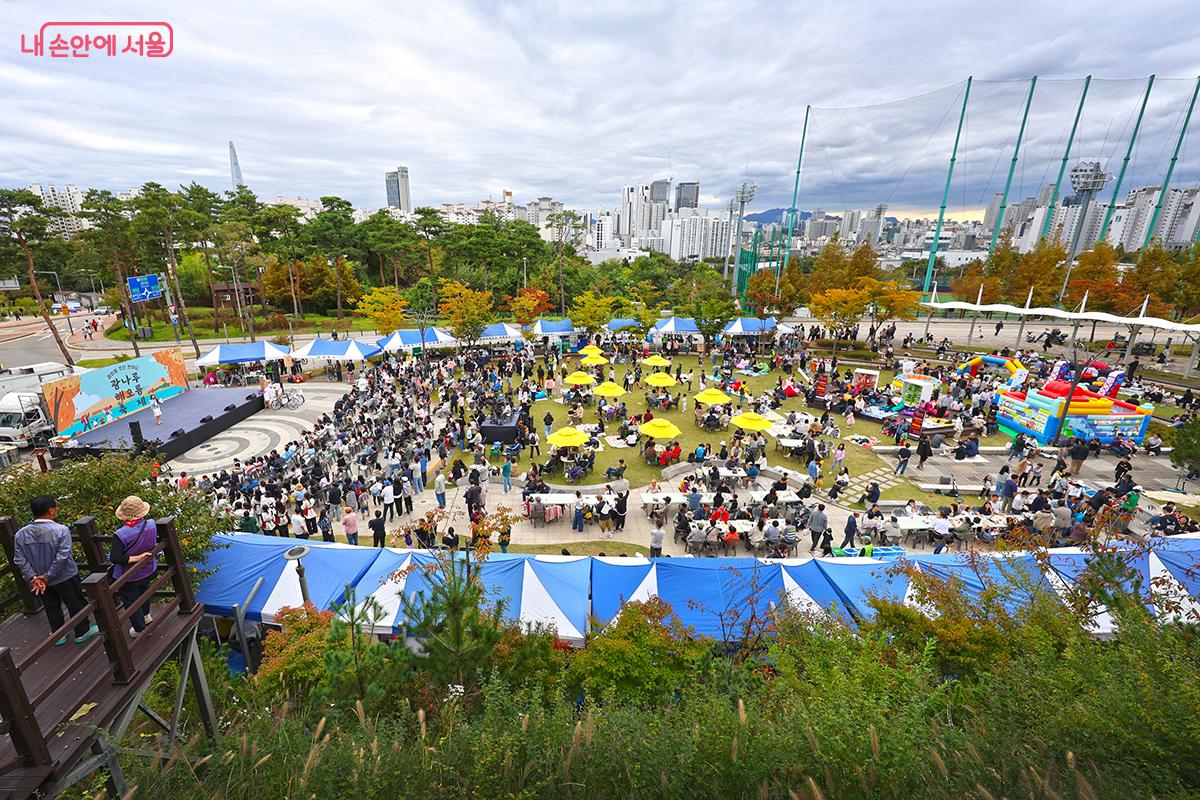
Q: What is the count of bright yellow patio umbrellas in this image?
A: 10